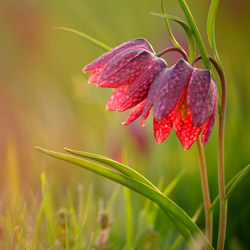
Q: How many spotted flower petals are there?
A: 12